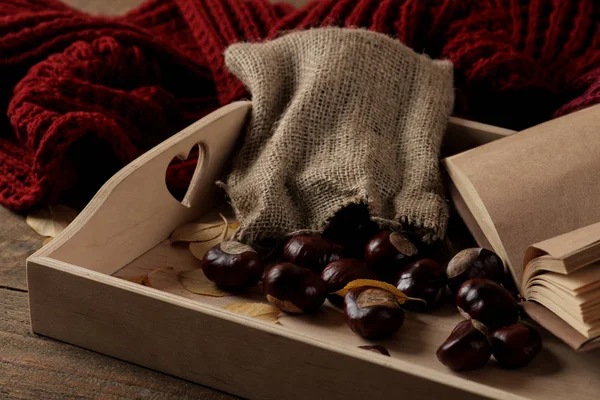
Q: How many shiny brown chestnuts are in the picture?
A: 11